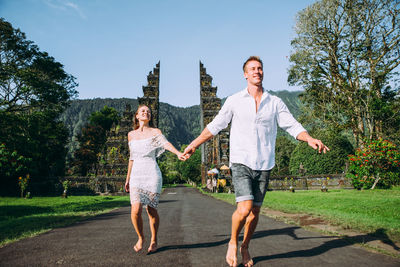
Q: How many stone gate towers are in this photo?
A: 2